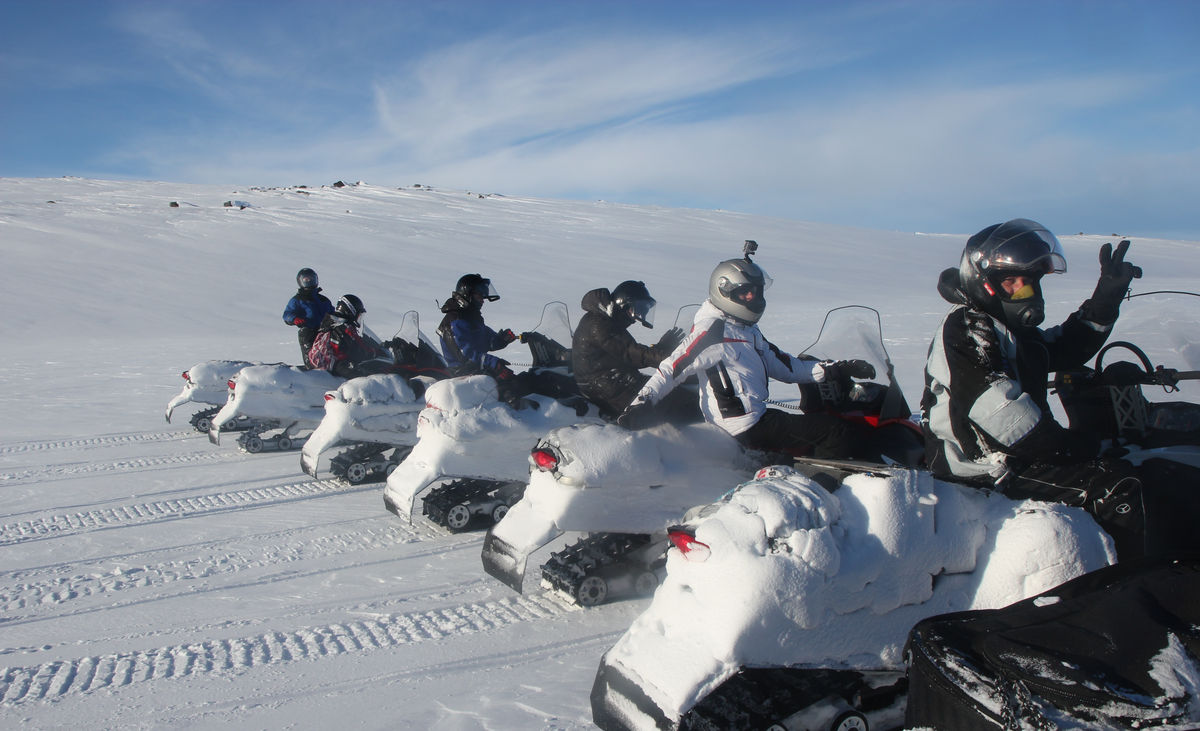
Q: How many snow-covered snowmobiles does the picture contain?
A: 6